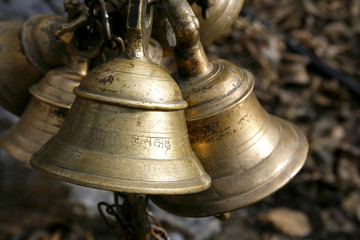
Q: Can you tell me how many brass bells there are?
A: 5